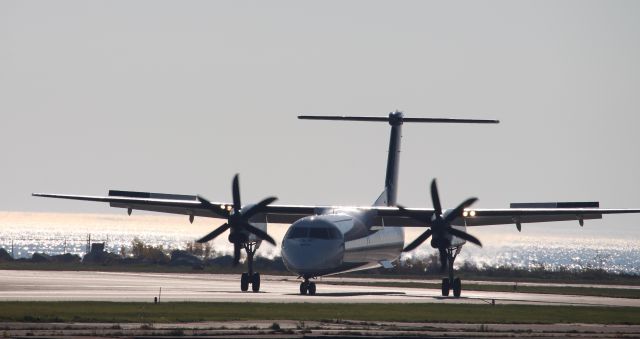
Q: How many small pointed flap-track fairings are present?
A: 4